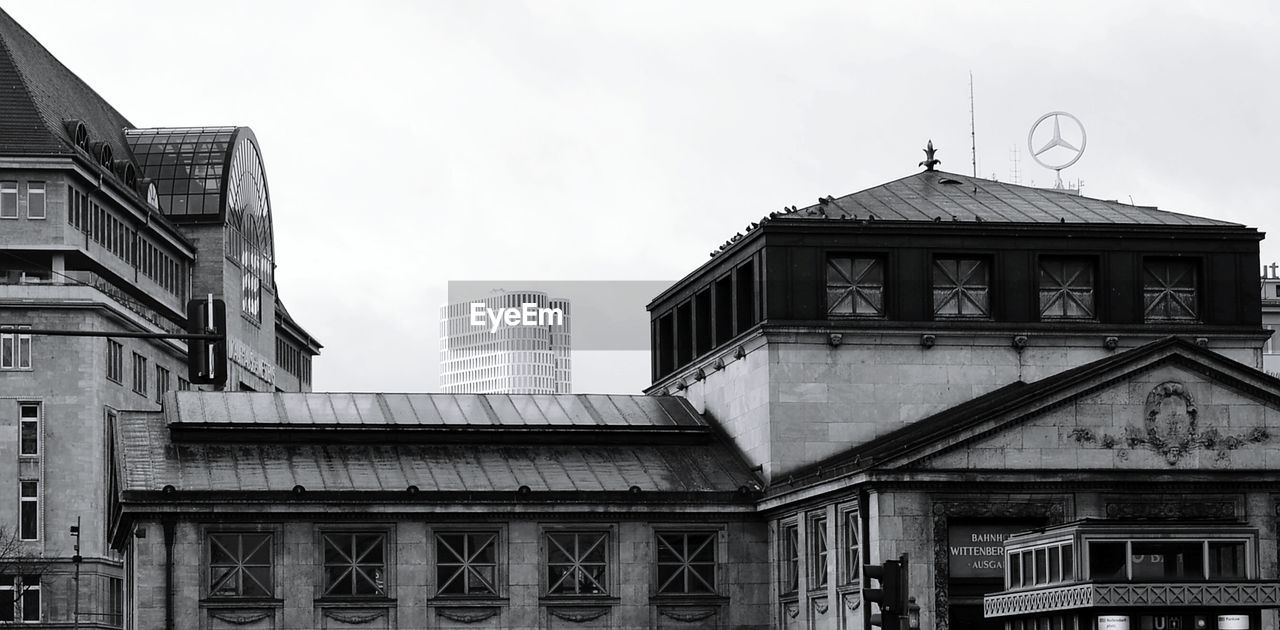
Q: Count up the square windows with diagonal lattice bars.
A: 9